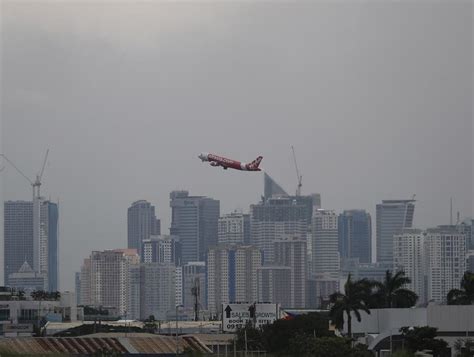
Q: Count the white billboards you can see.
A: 1